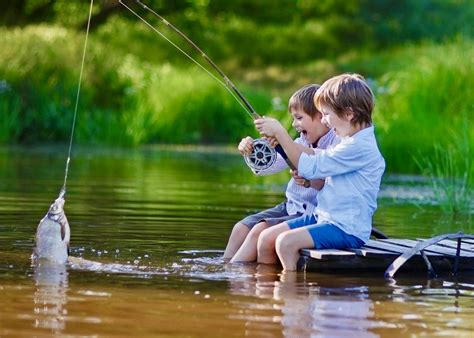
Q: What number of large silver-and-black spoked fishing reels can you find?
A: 1